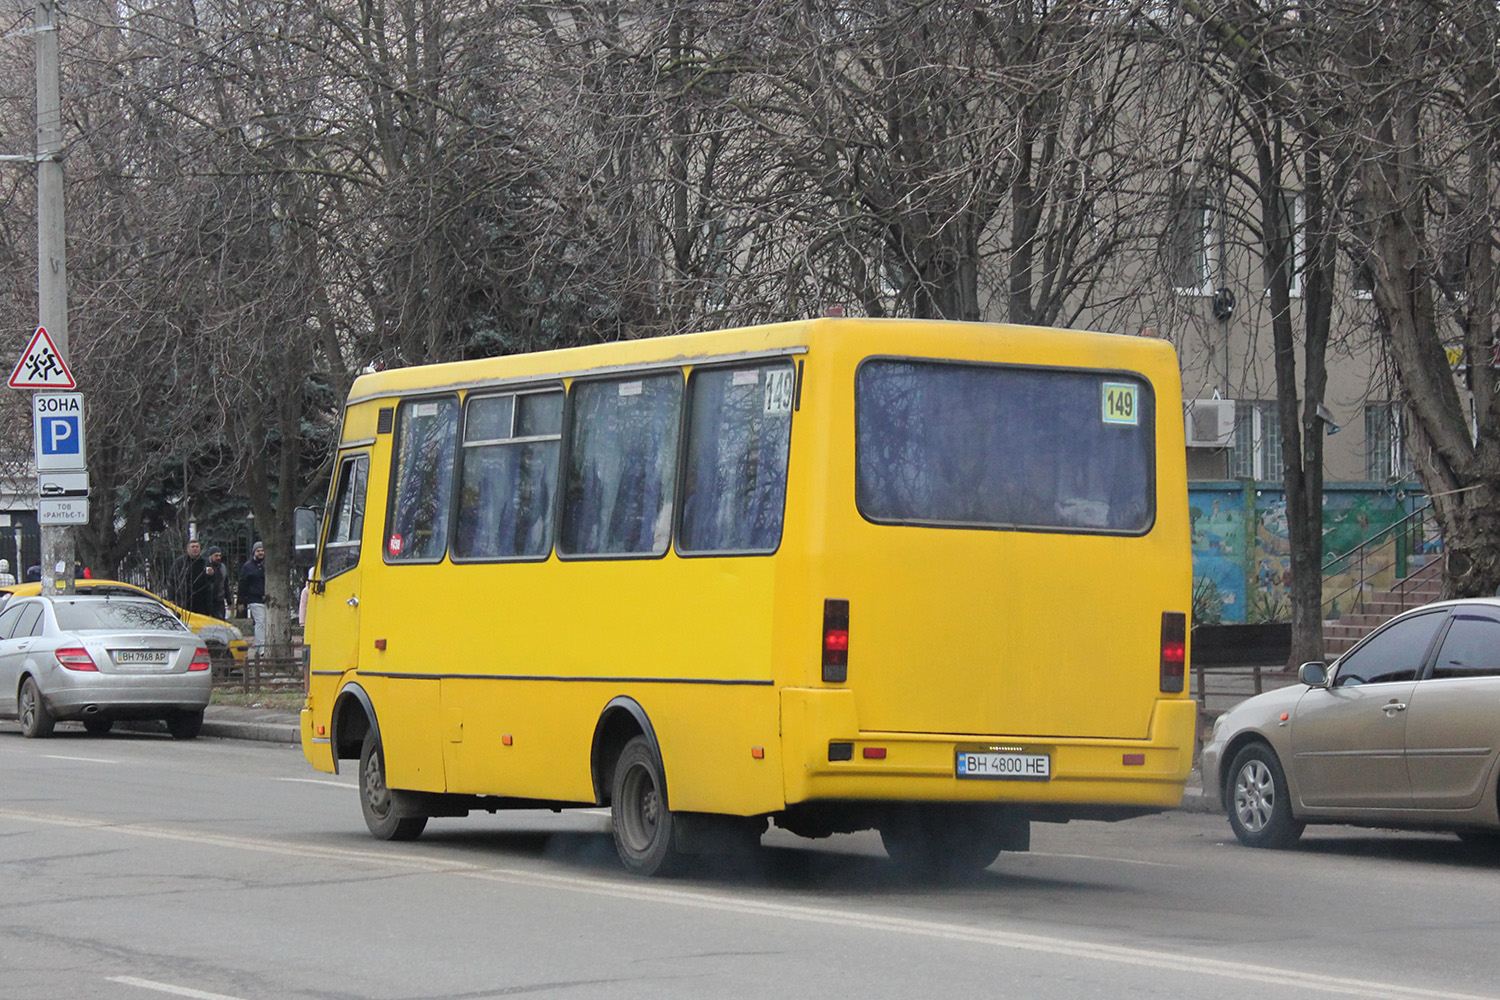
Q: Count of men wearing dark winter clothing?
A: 3